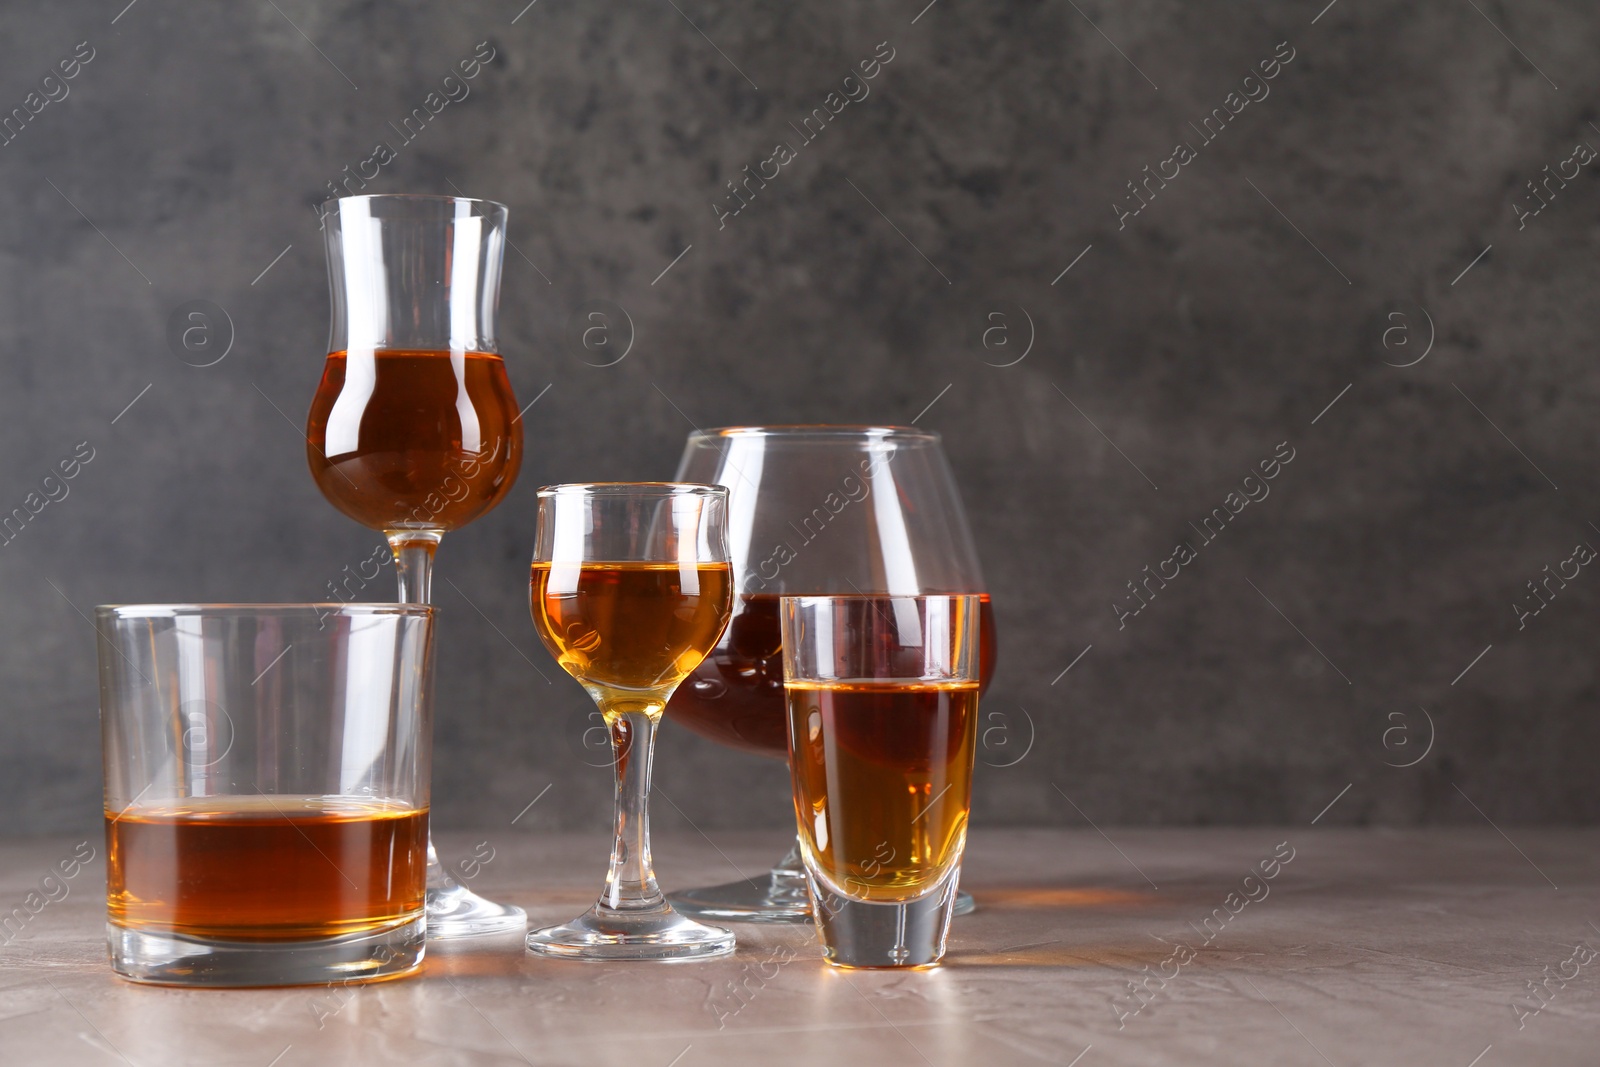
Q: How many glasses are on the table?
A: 5